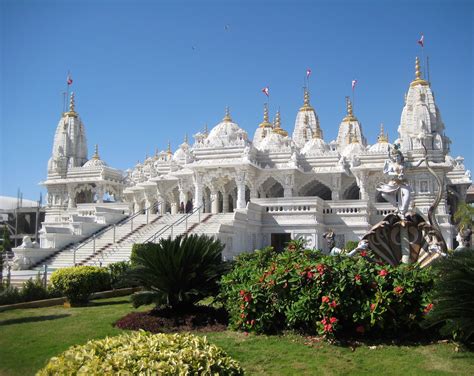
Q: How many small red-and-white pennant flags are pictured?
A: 5